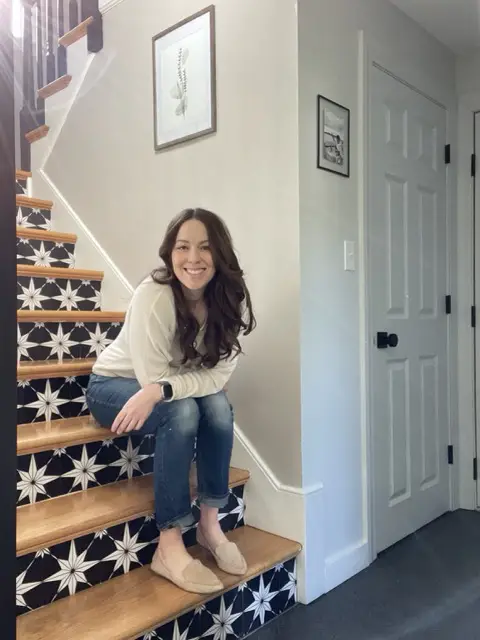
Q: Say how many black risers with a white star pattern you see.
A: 9